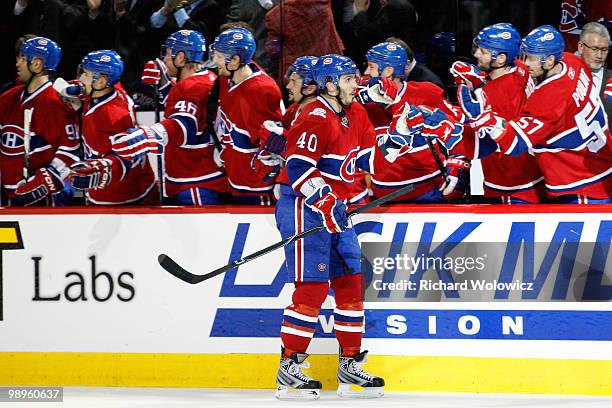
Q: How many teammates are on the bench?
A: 8